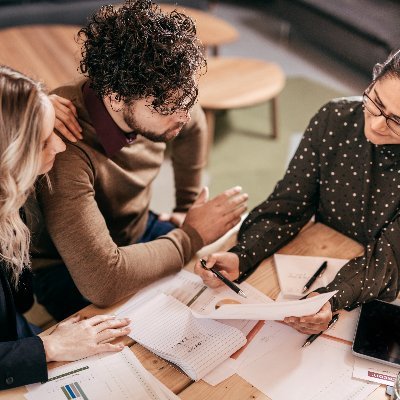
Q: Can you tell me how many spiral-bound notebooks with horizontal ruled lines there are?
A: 1